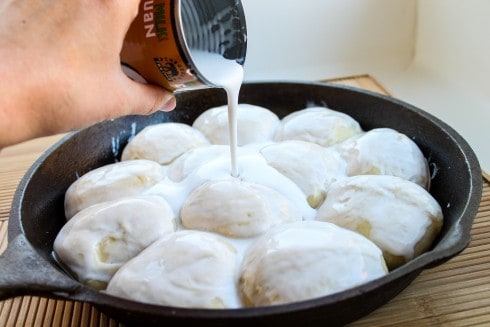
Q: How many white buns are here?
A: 12